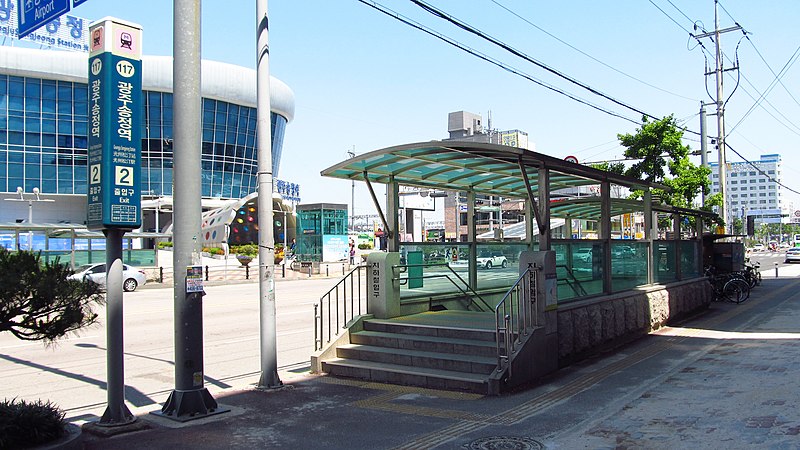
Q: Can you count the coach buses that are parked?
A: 0